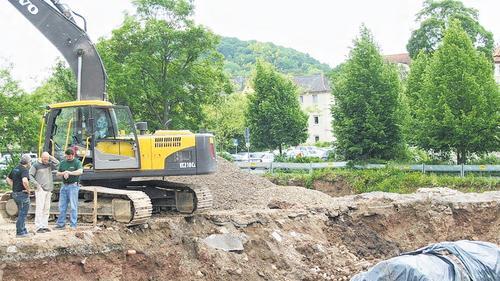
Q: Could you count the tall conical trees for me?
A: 3